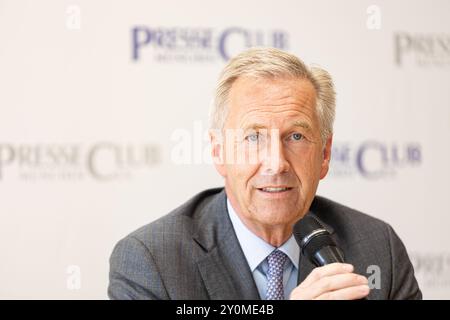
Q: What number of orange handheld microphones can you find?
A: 0